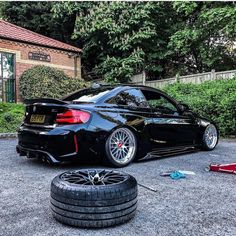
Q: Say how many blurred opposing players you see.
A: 0